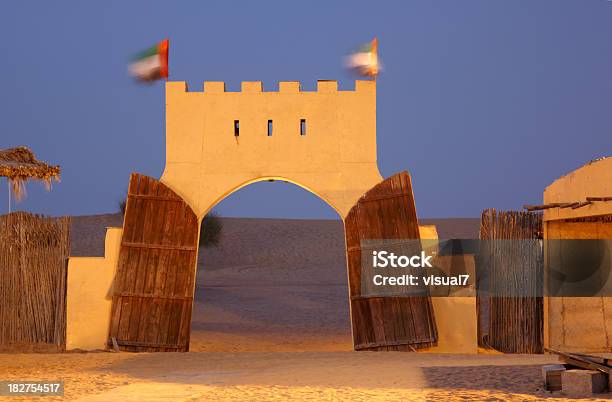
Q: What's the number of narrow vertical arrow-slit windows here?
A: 3